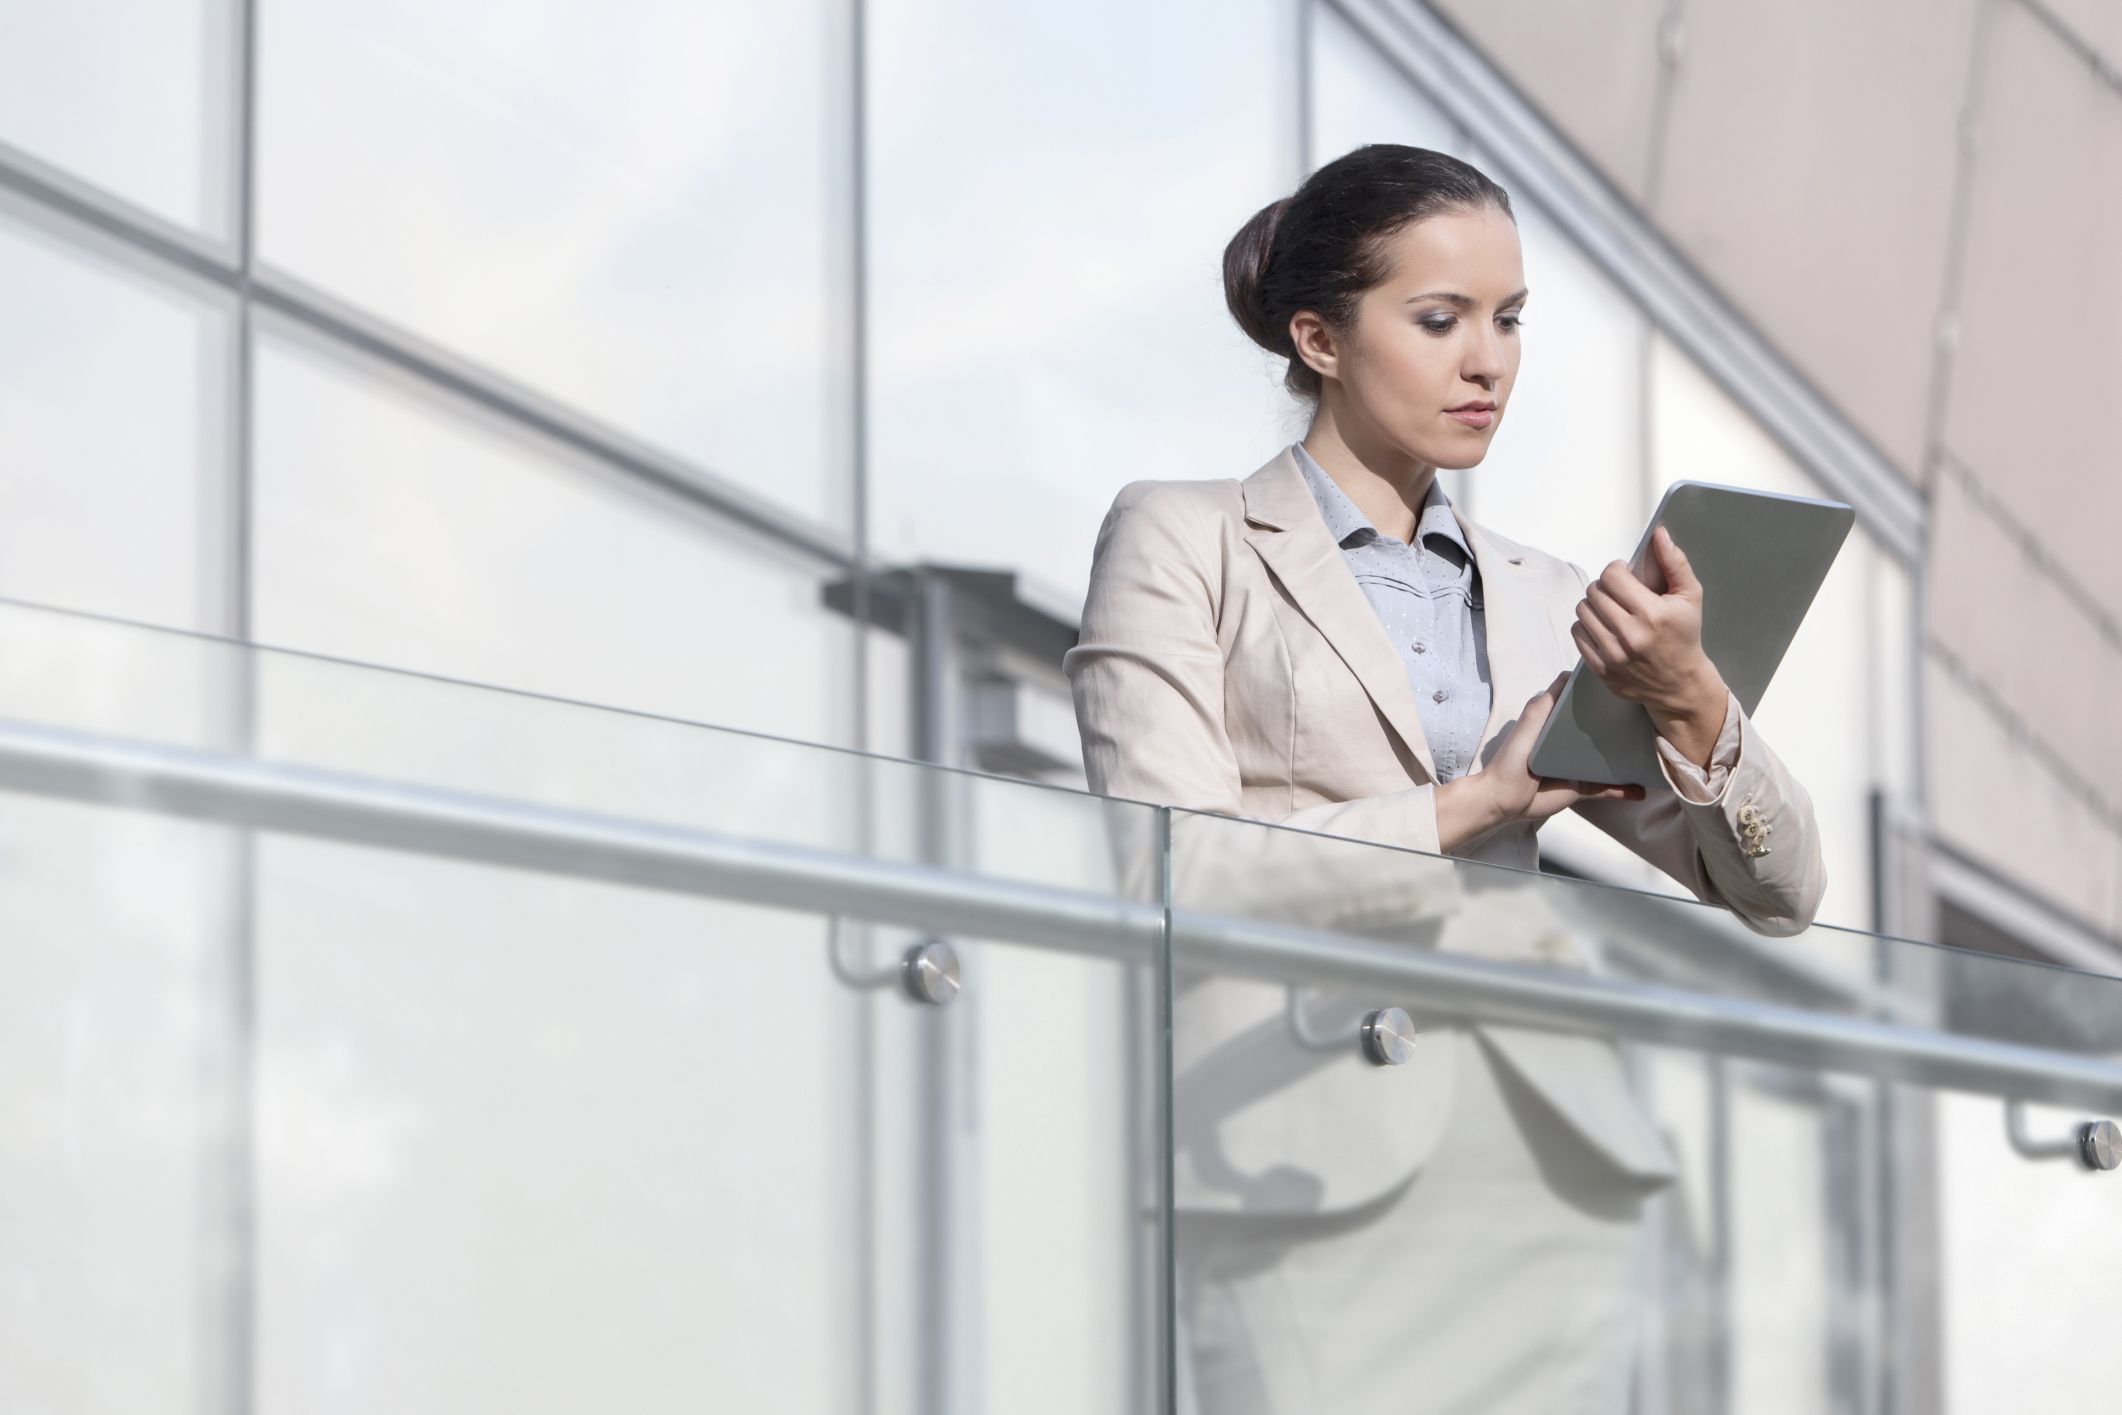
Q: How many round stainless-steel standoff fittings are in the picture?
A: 3